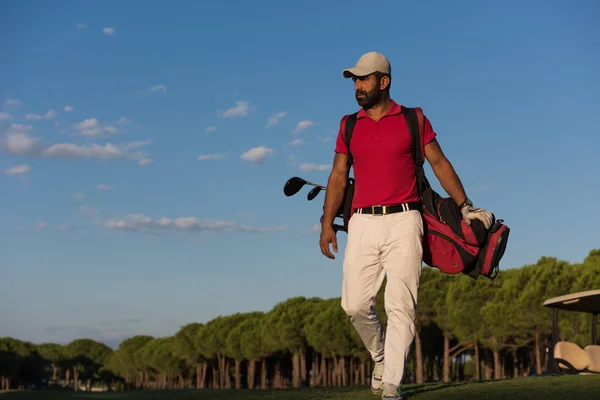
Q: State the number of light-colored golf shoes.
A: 2